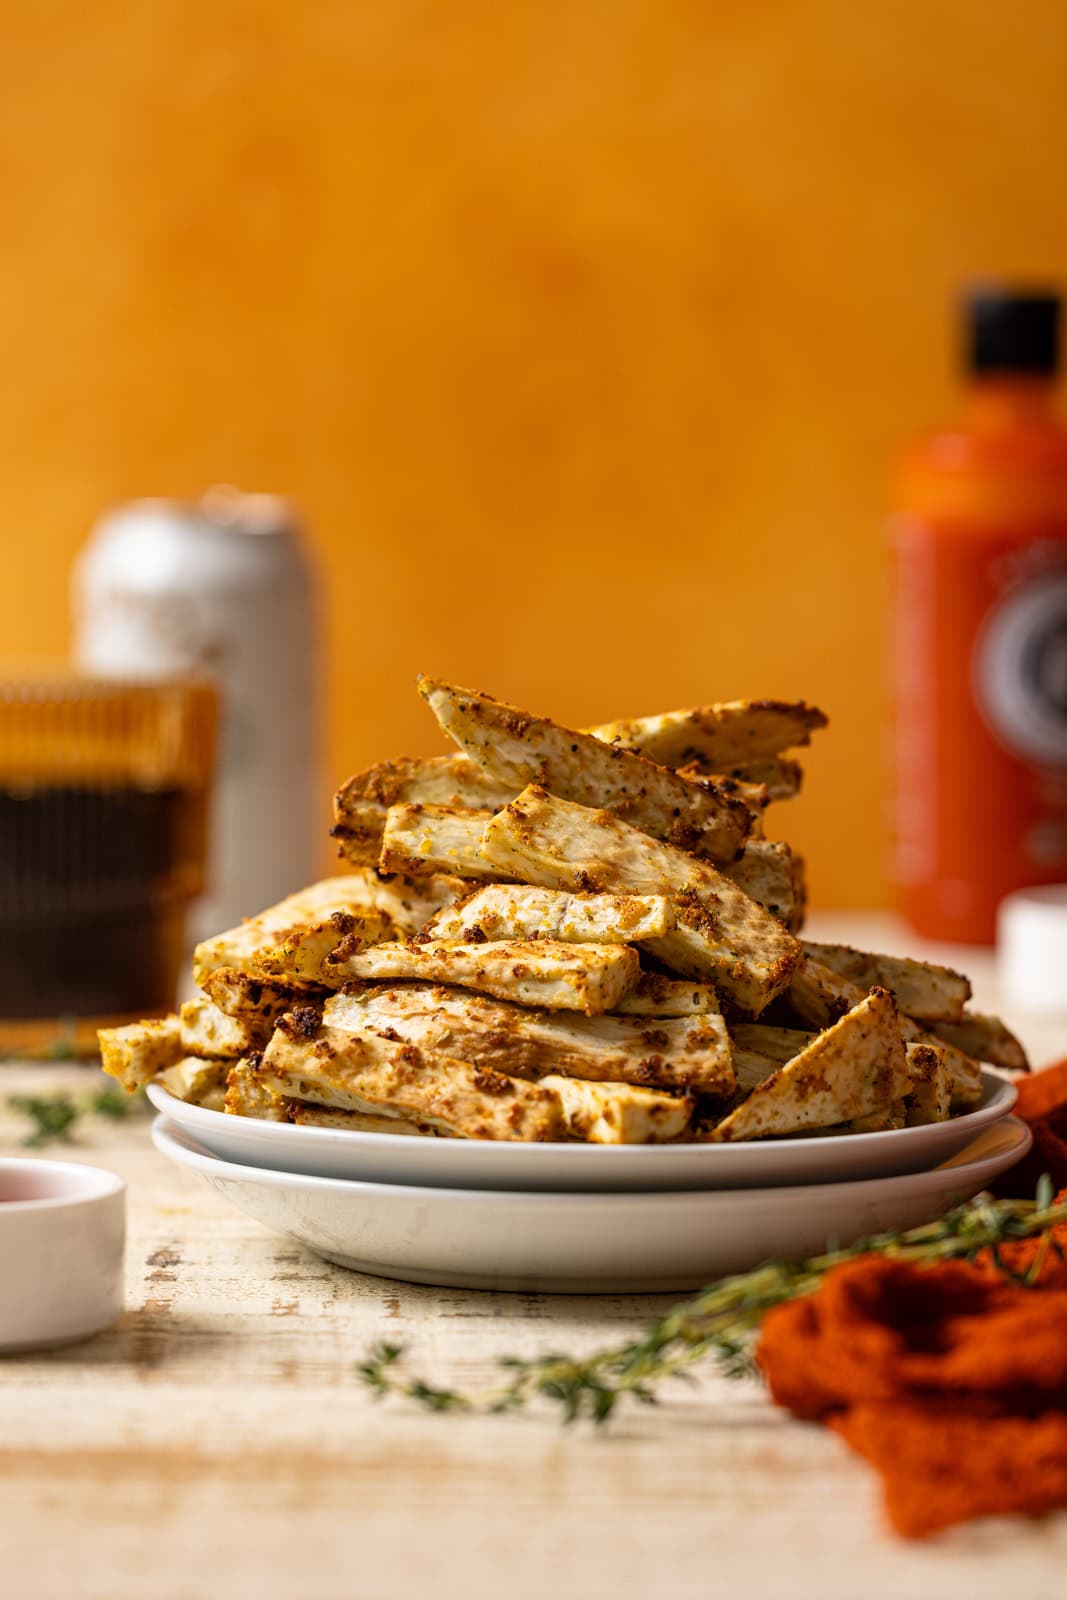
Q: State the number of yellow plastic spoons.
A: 0